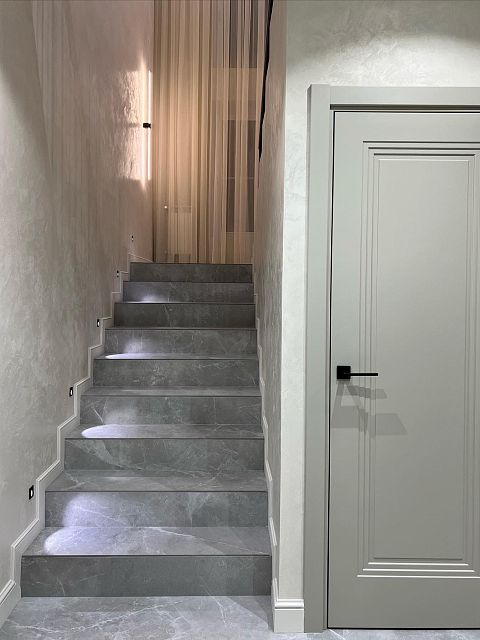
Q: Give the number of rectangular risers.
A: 9